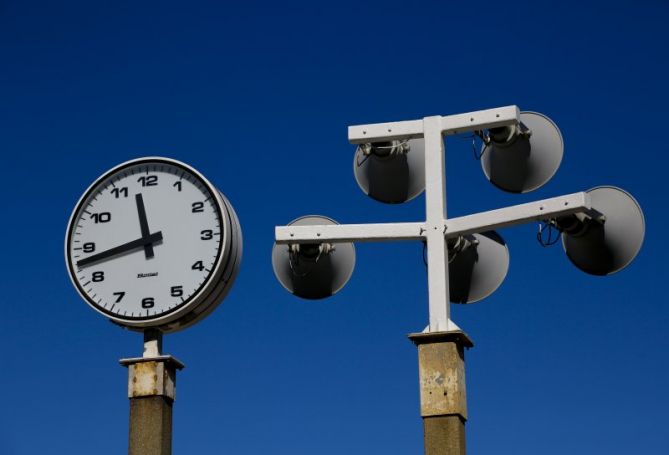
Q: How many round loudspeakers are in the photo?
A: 5